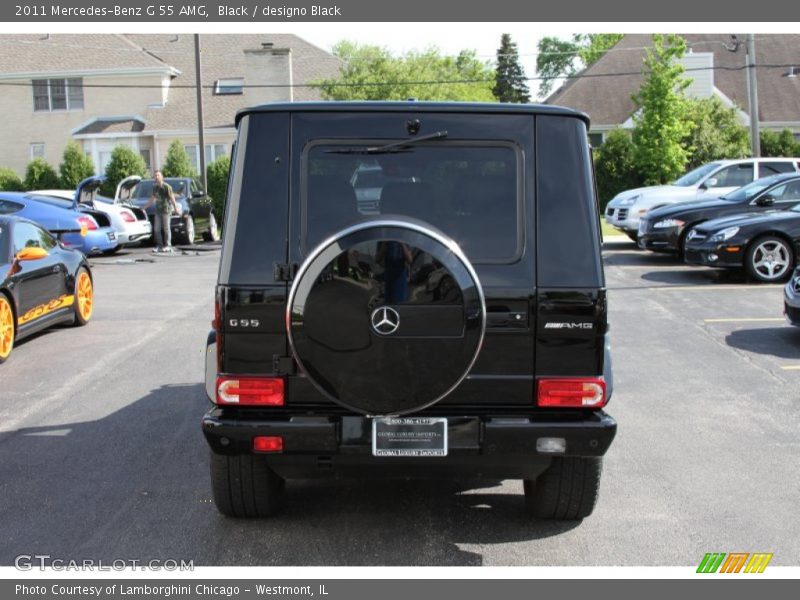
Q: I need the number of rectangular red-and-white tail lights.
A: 2